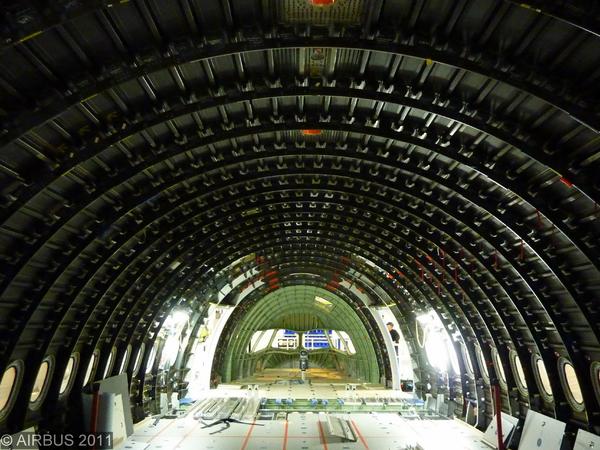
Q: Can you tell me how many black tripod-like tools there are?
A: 1